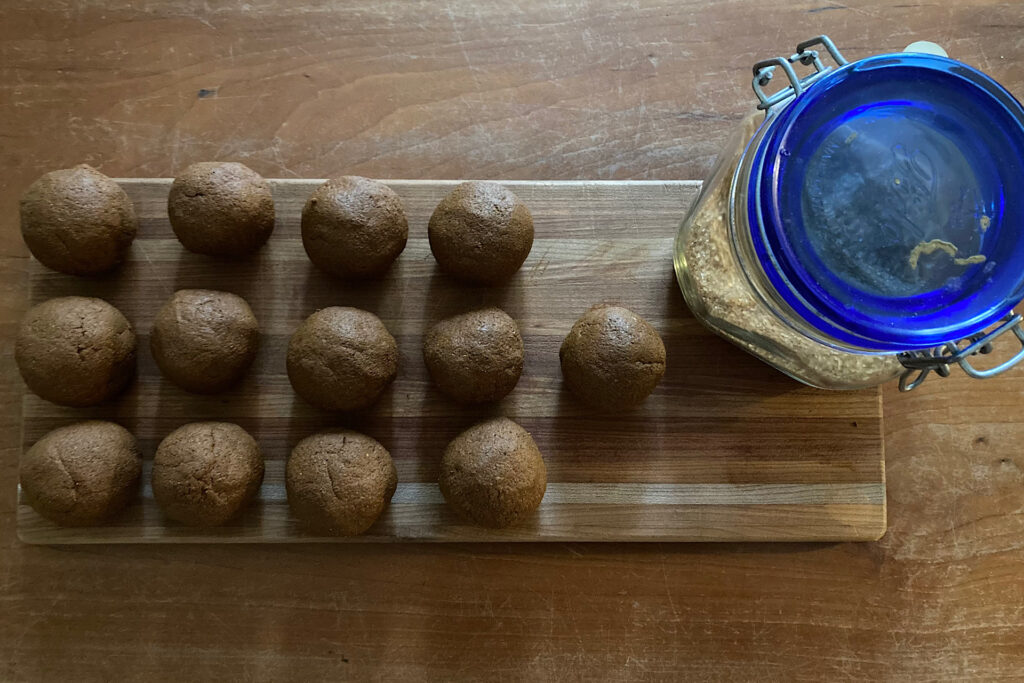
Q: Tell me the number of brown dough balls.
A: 13